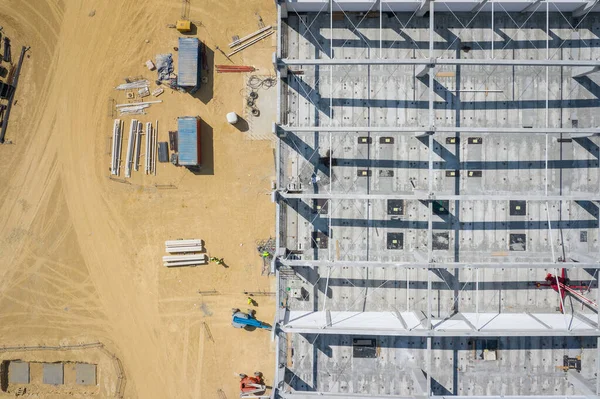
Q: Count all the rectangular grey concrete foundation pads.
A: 3